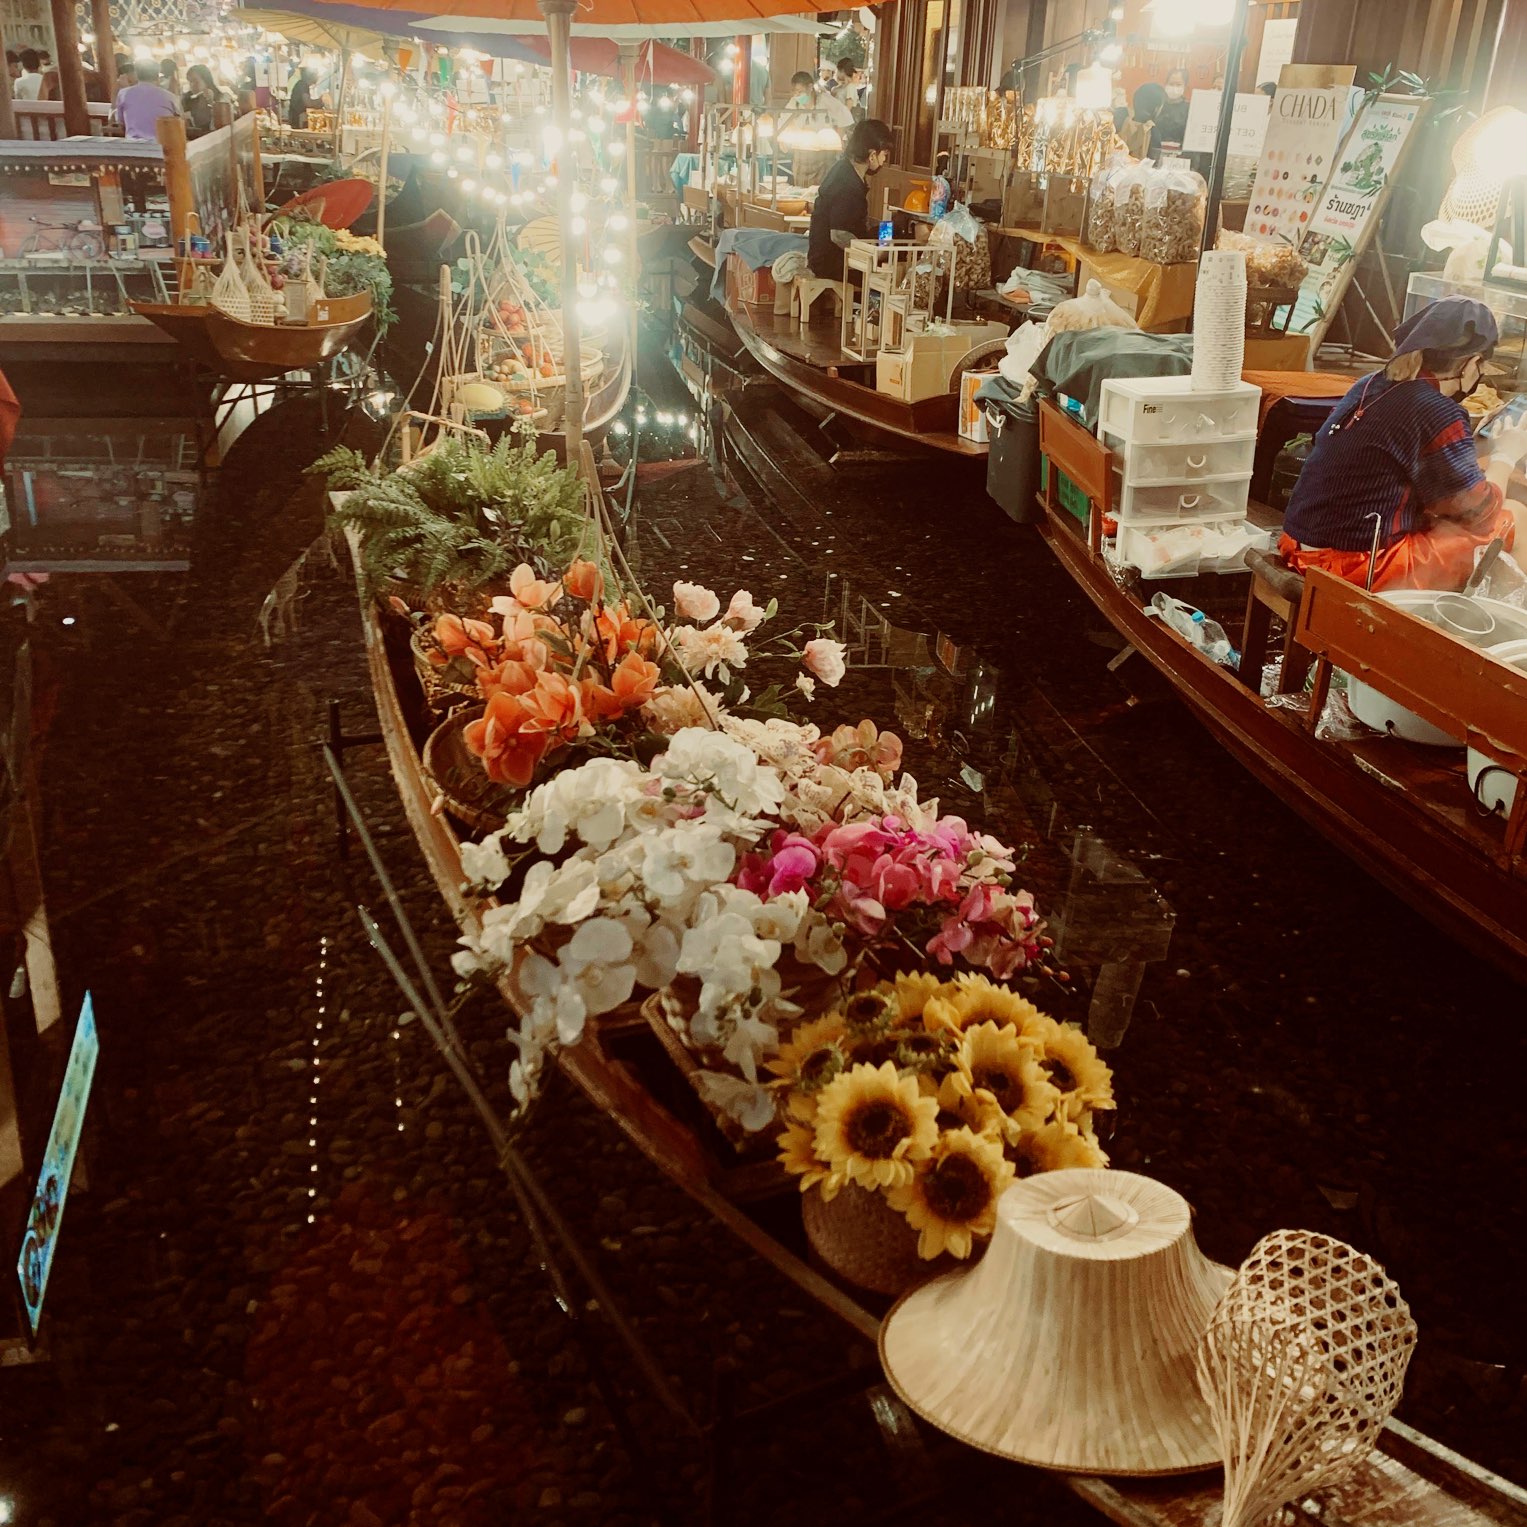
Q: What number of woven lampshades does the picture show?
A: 1